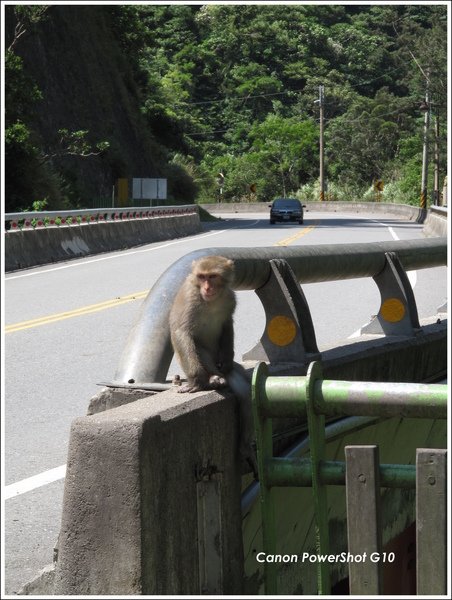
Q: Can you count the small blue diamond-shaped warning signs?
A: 0